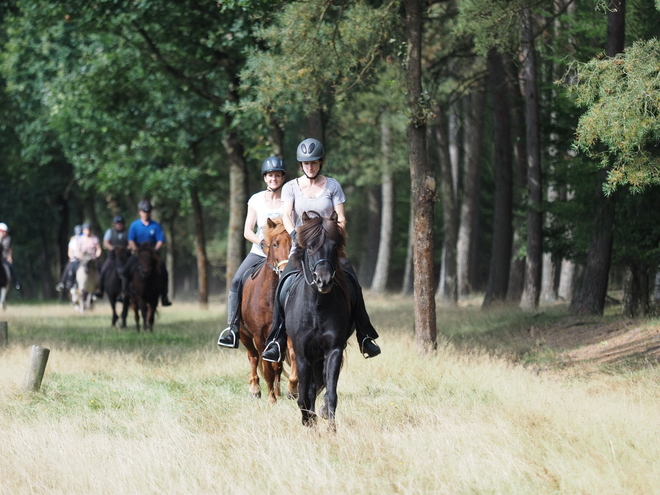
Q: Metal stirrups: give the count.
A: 3